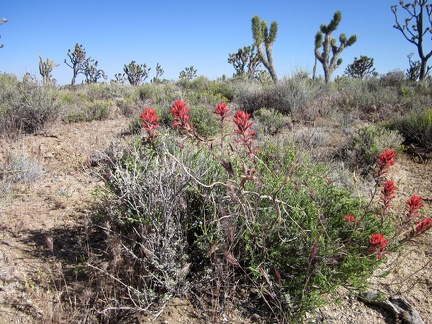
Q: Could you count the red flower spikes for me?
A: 10